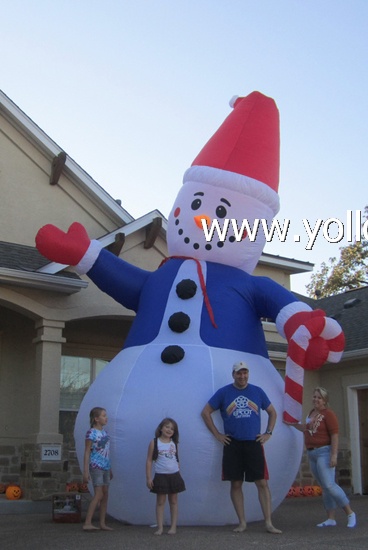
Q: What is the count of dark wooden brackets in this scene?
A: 3